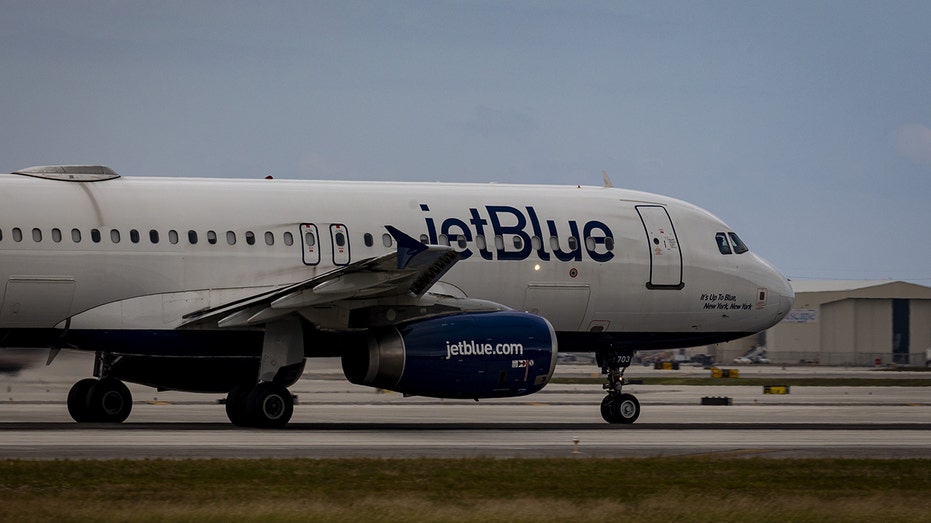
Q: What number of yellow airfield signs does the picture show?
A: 3